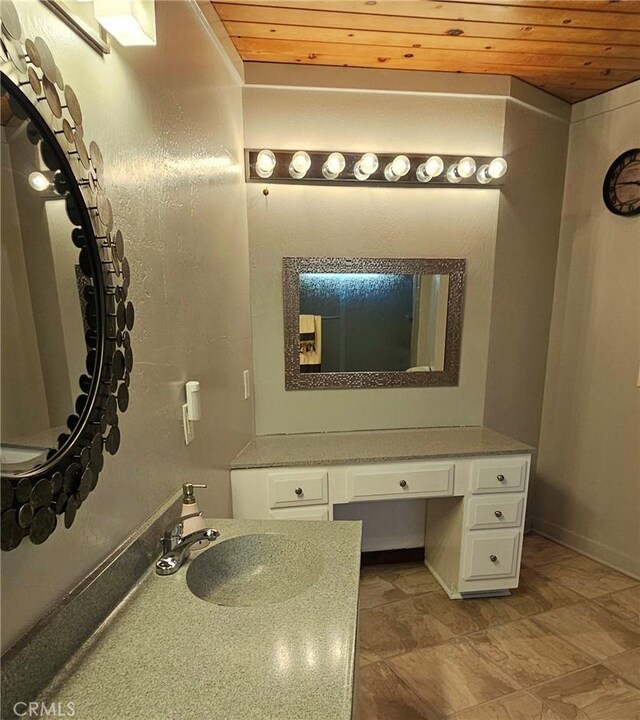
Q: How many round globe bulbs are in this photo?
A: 8